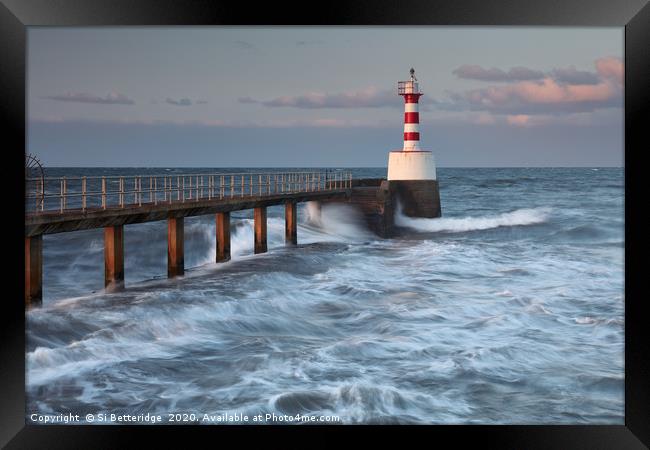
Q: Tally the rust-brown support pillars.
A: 6